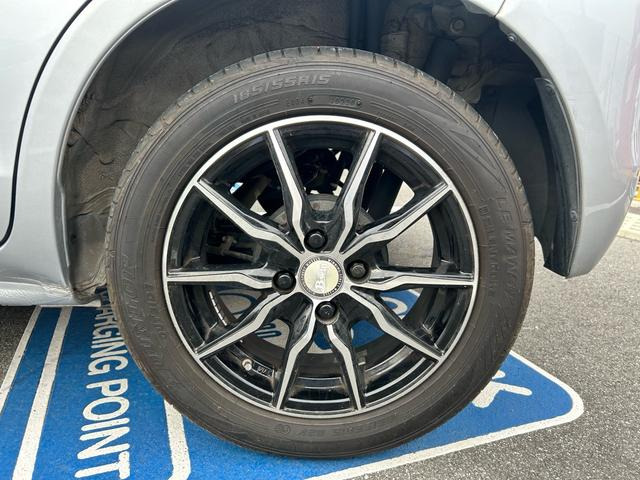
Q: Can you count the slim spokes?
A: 10